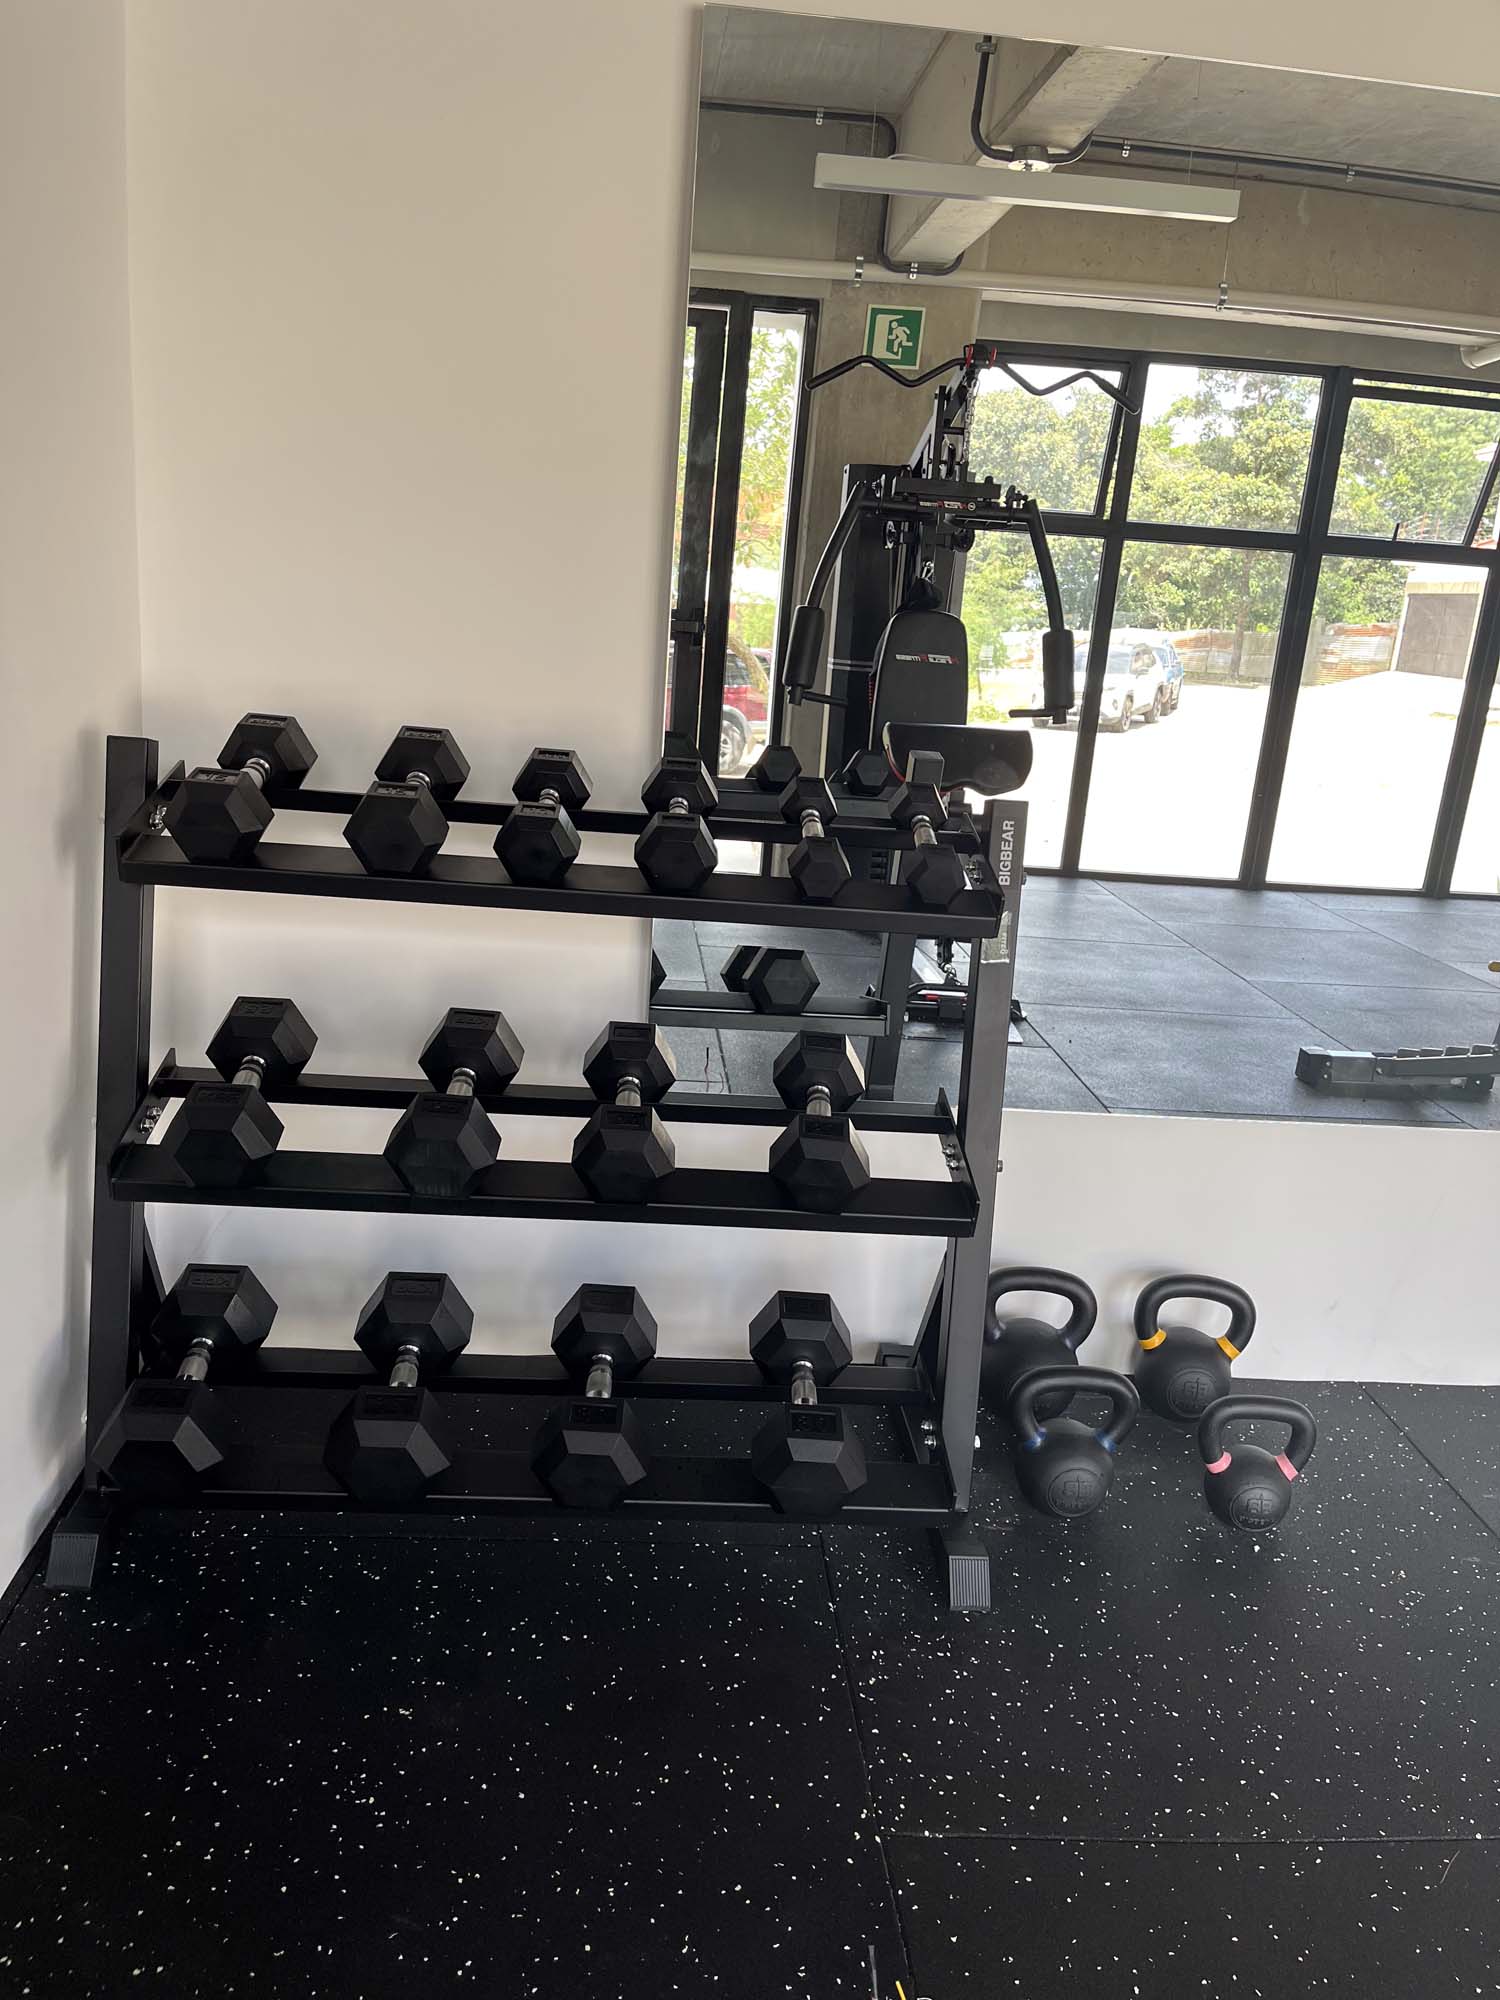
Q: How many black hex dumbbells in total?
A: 14